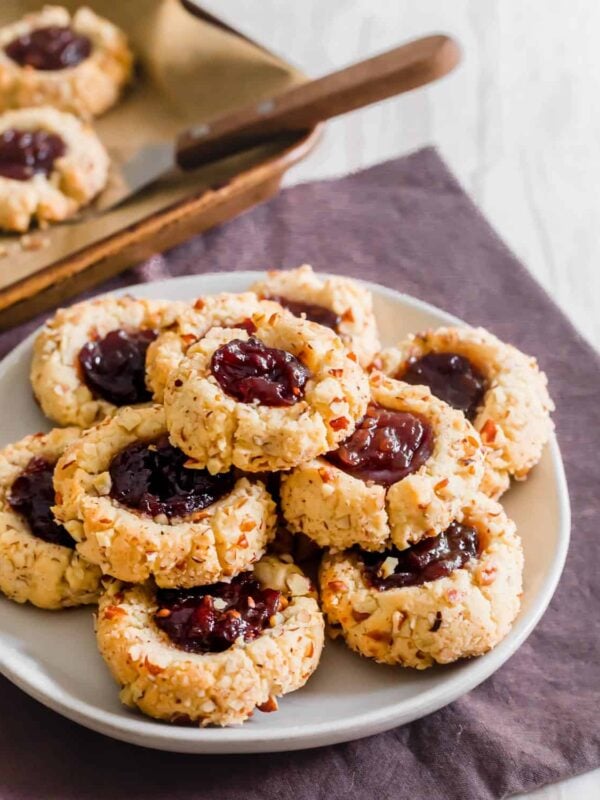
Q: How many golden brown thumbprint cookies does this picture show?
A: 12